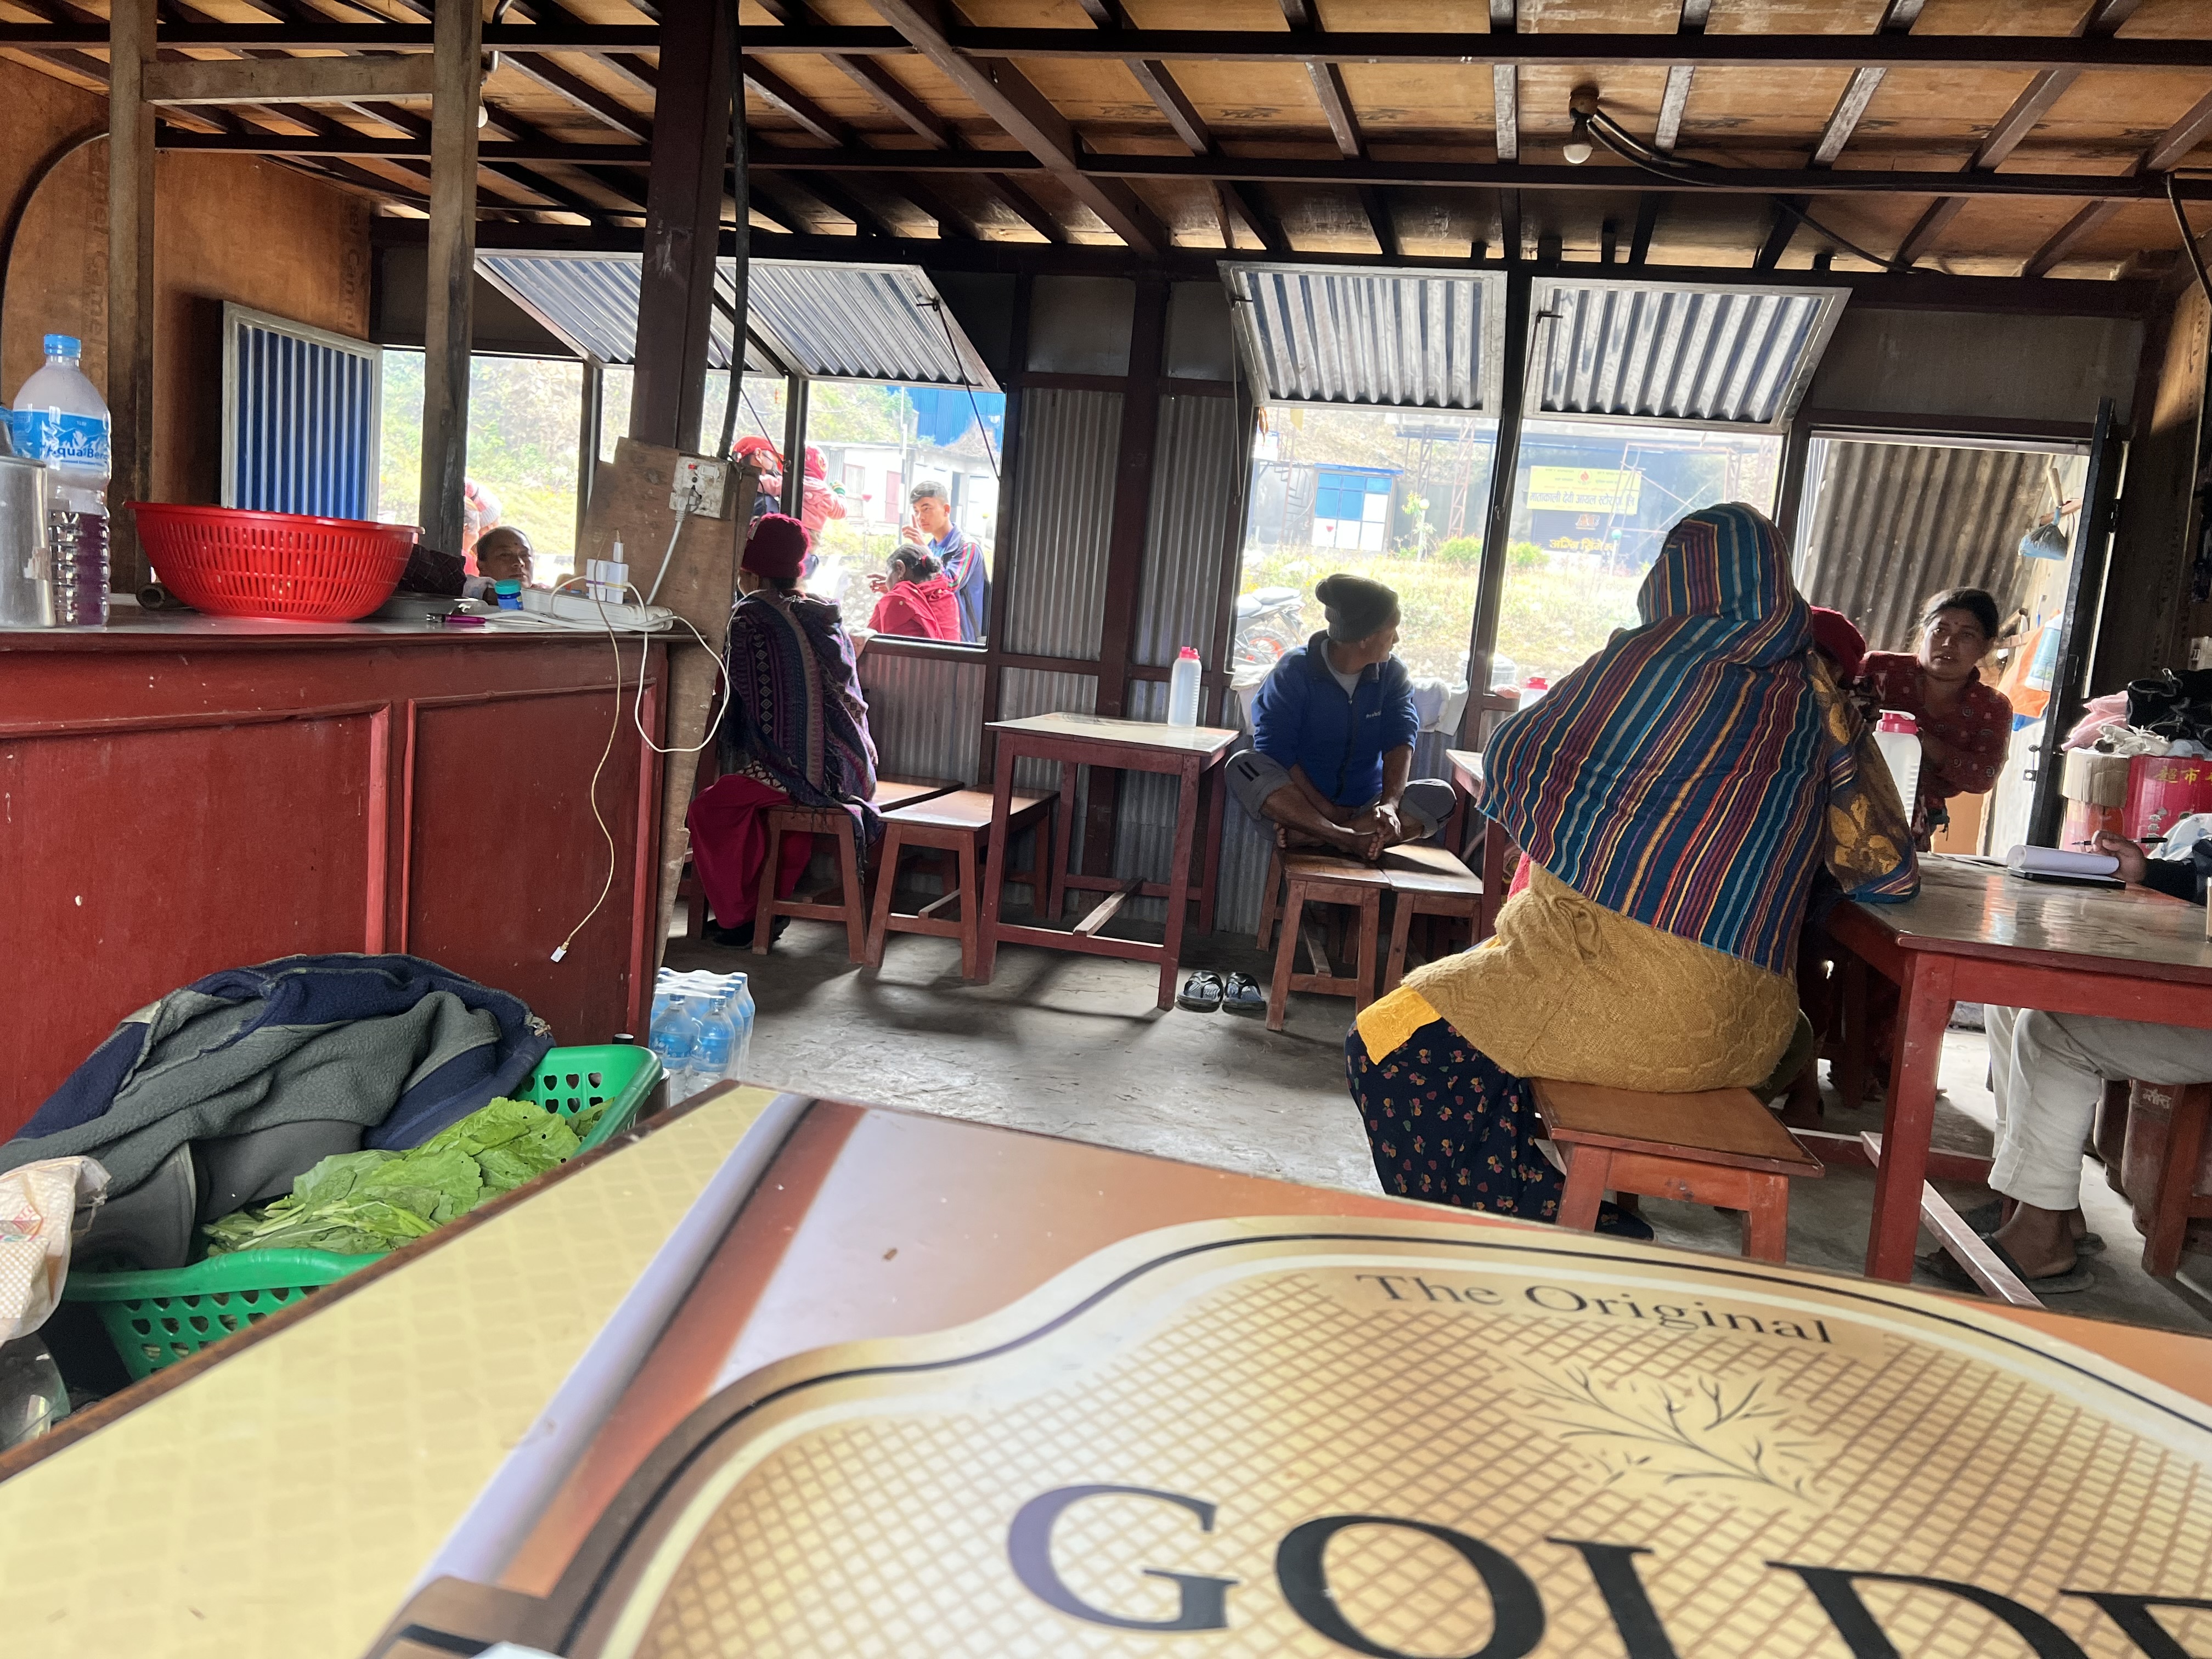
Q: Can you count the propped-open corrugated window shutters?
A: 4